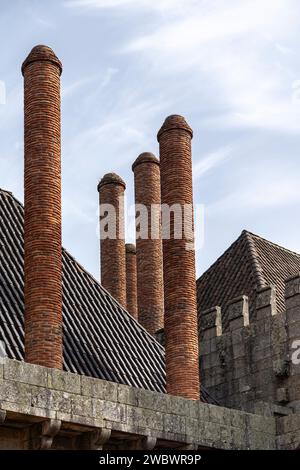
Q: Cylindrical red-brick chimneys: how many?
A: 5